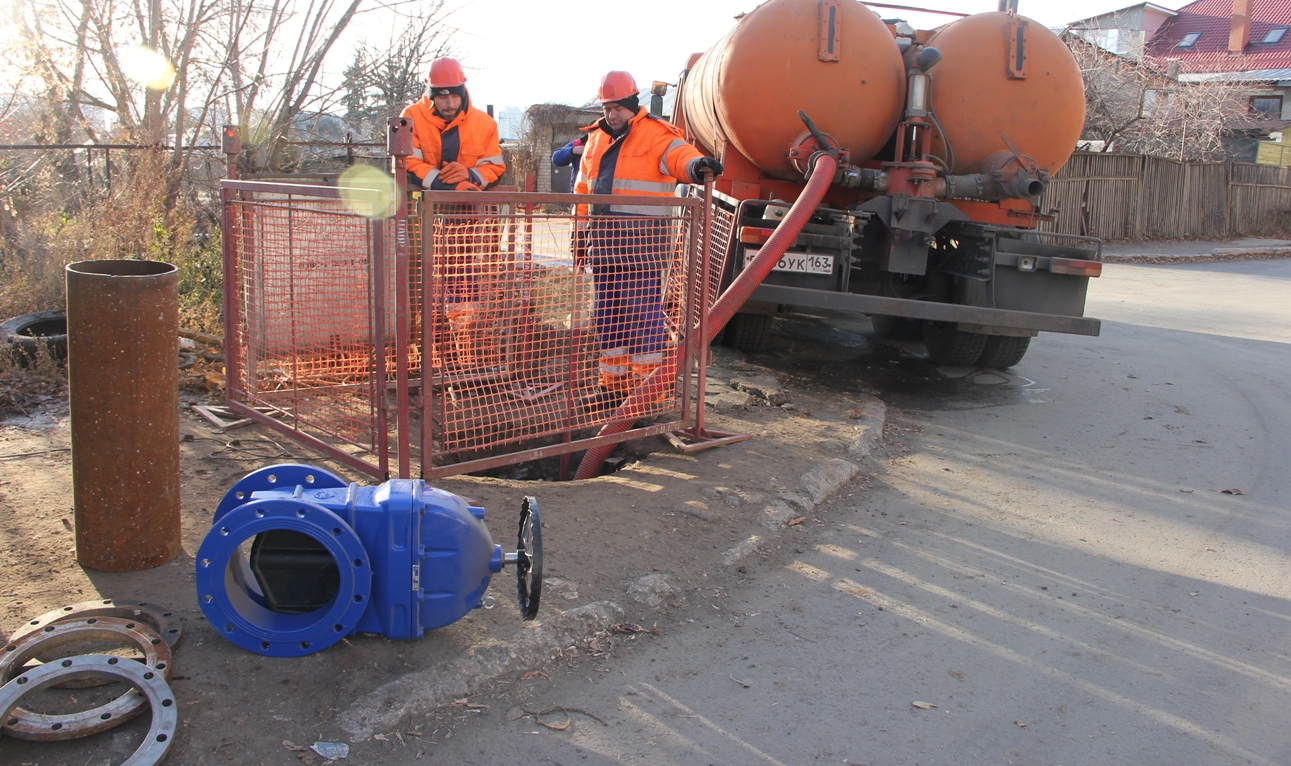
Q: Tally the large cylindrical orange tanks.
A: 2